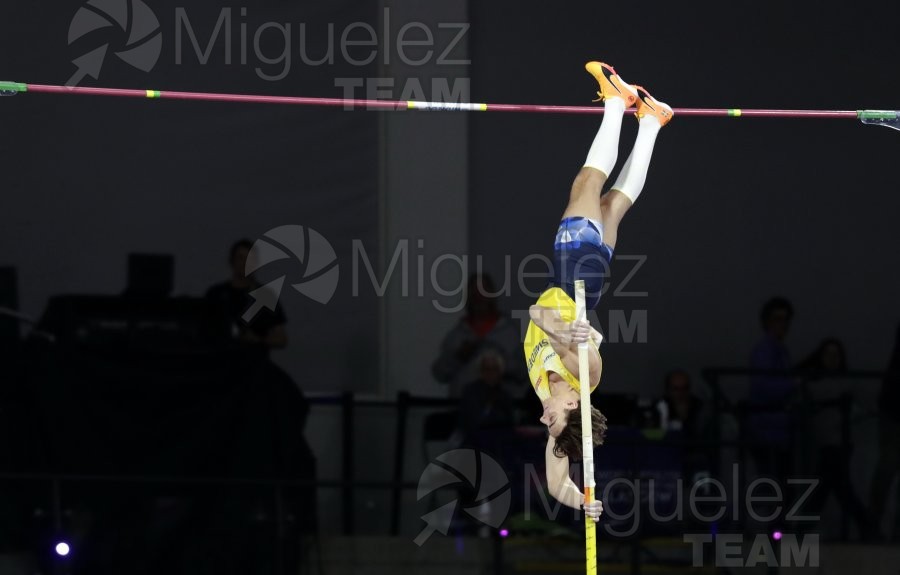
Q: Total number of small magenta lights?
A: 2